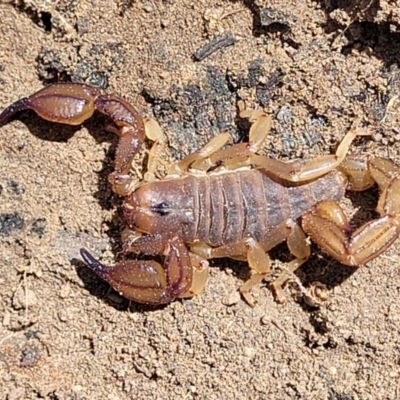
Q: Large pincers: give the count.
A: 2